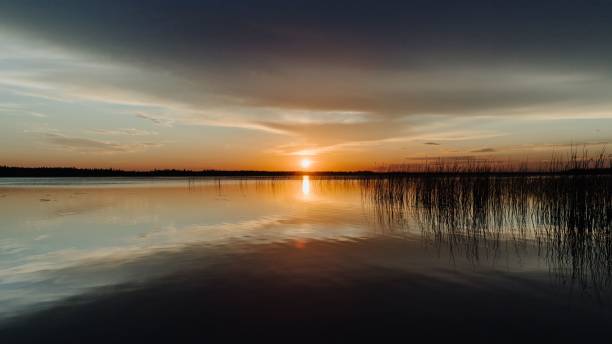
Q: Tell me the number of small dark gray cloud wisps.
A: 2